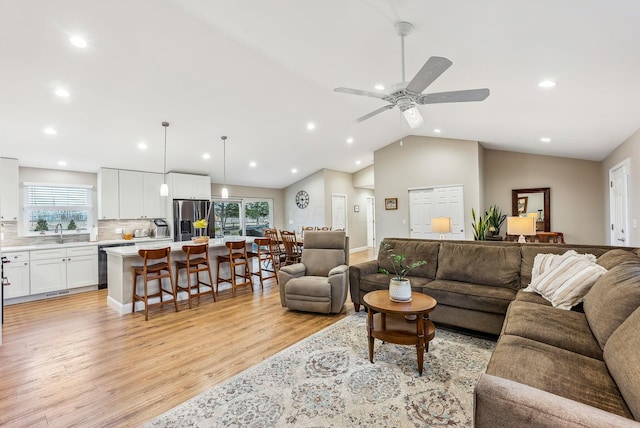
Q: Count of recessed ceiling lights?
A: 15